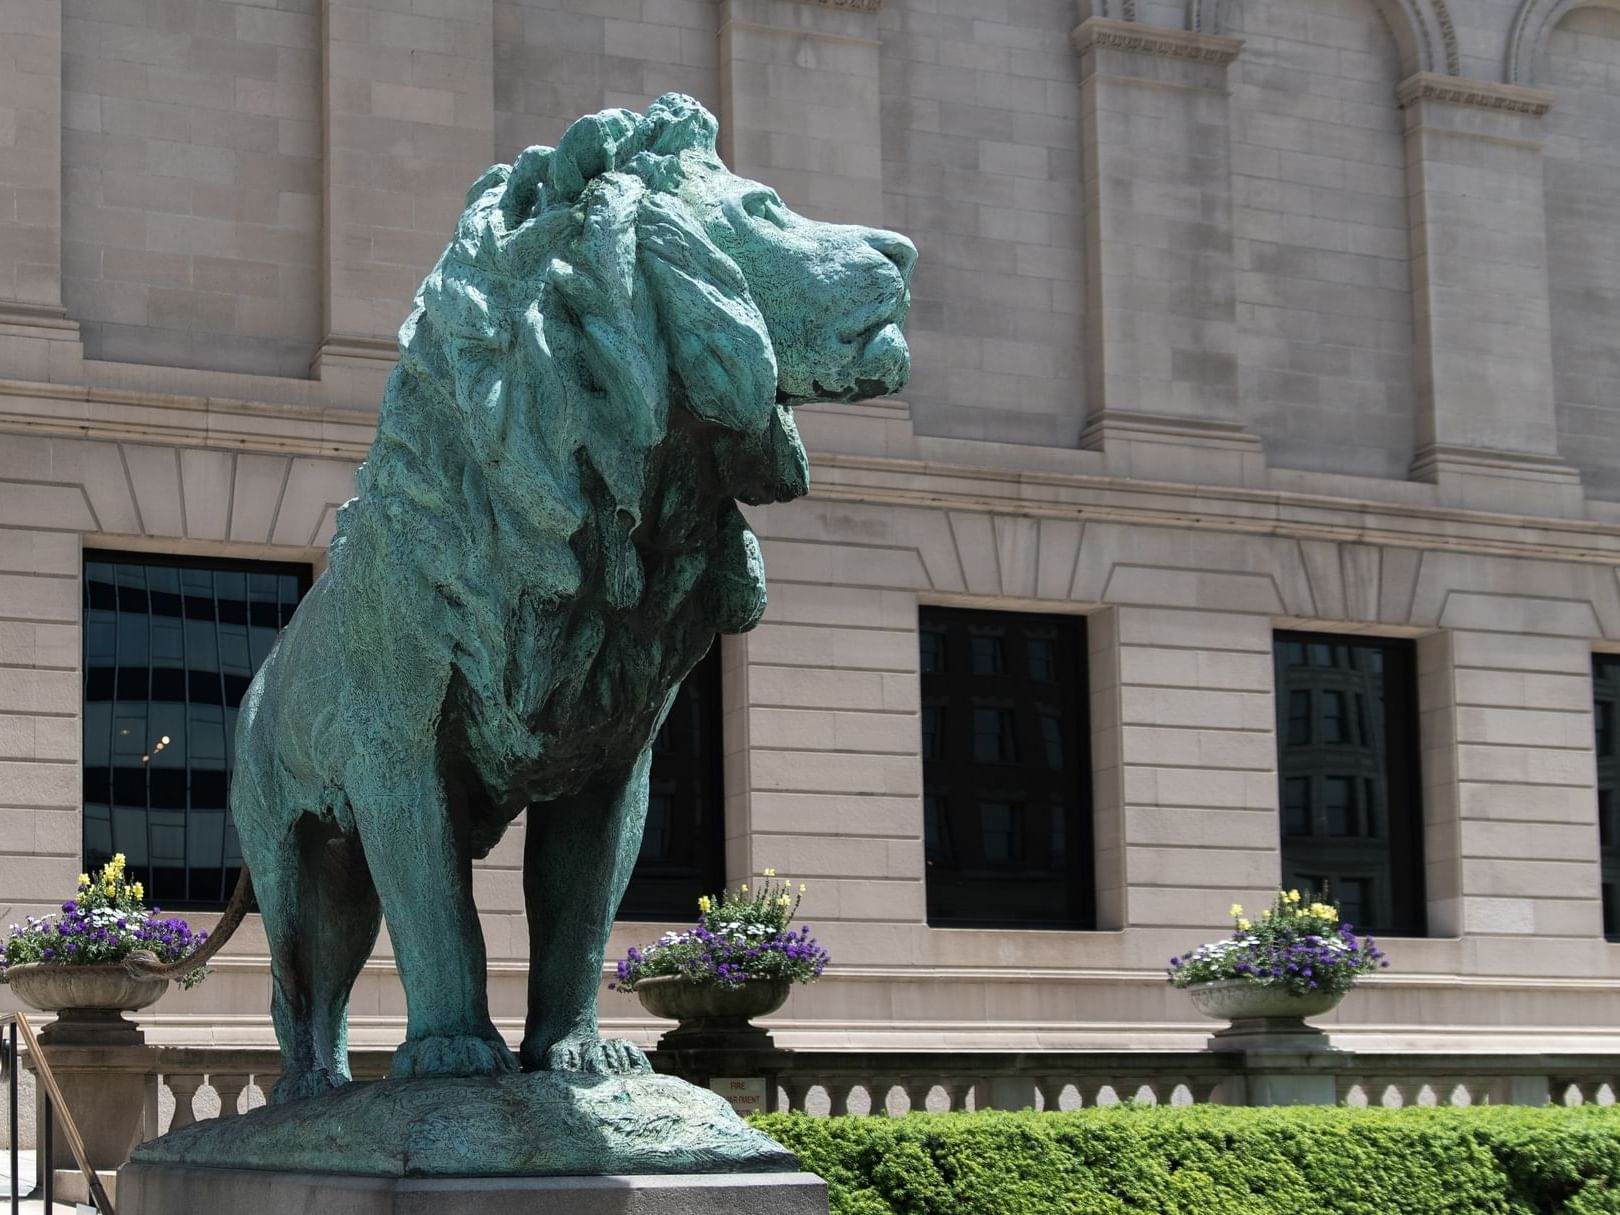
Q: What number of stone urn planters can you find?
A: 3